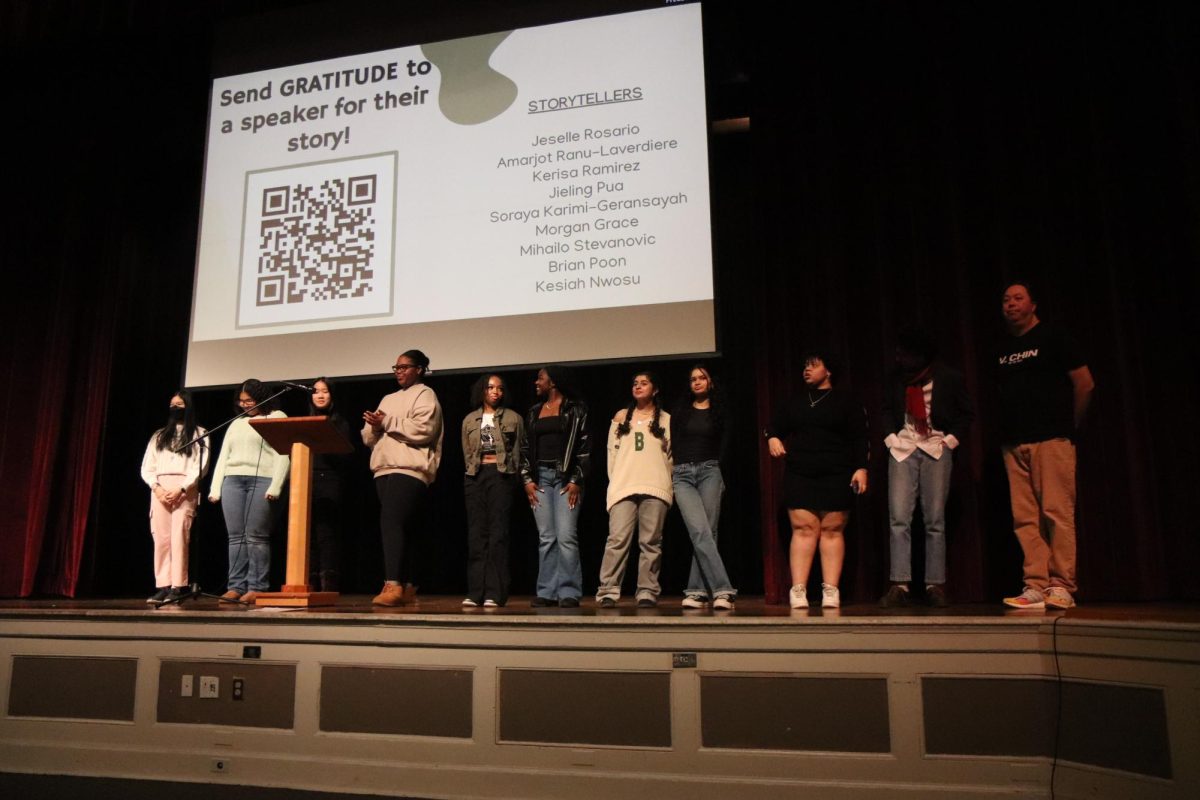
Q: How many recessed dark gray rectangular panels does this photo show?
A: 6